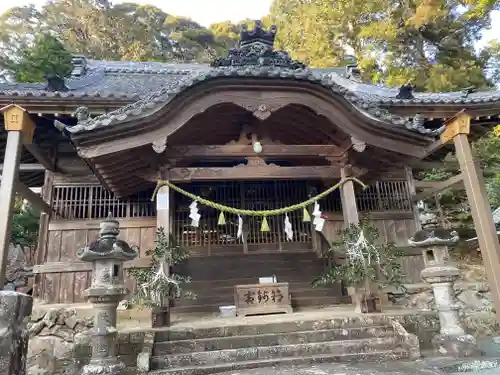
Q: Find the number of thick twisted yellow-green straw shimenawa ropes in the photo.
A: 1